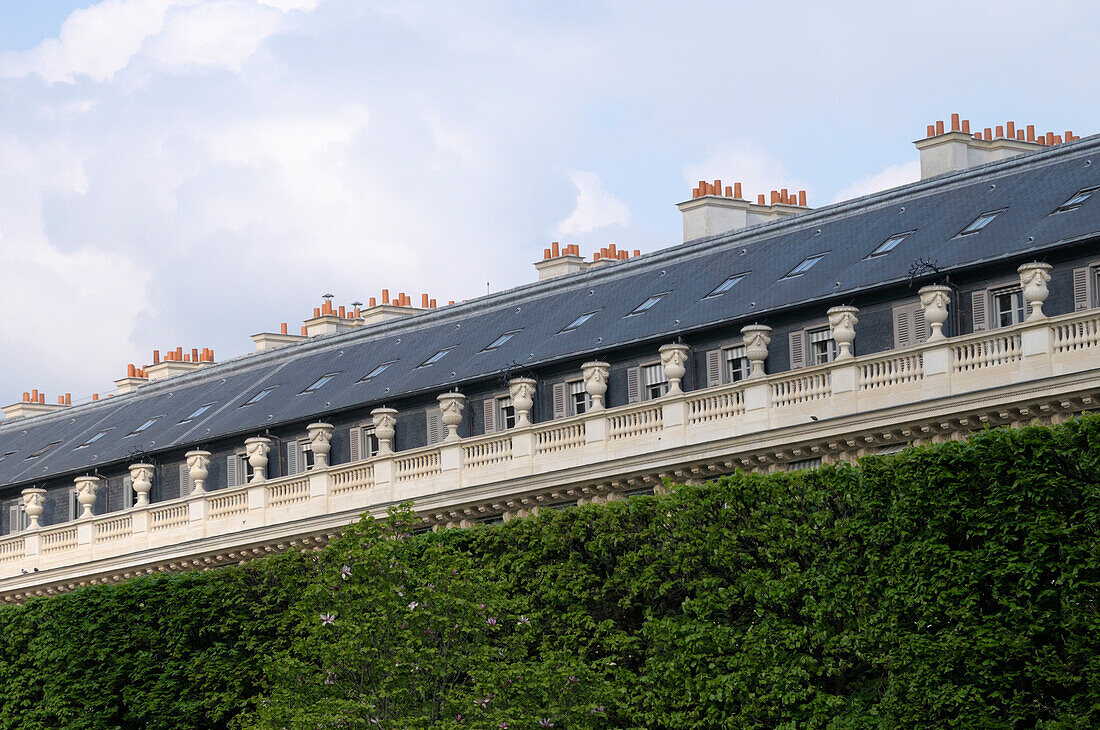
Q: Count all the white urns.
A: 15